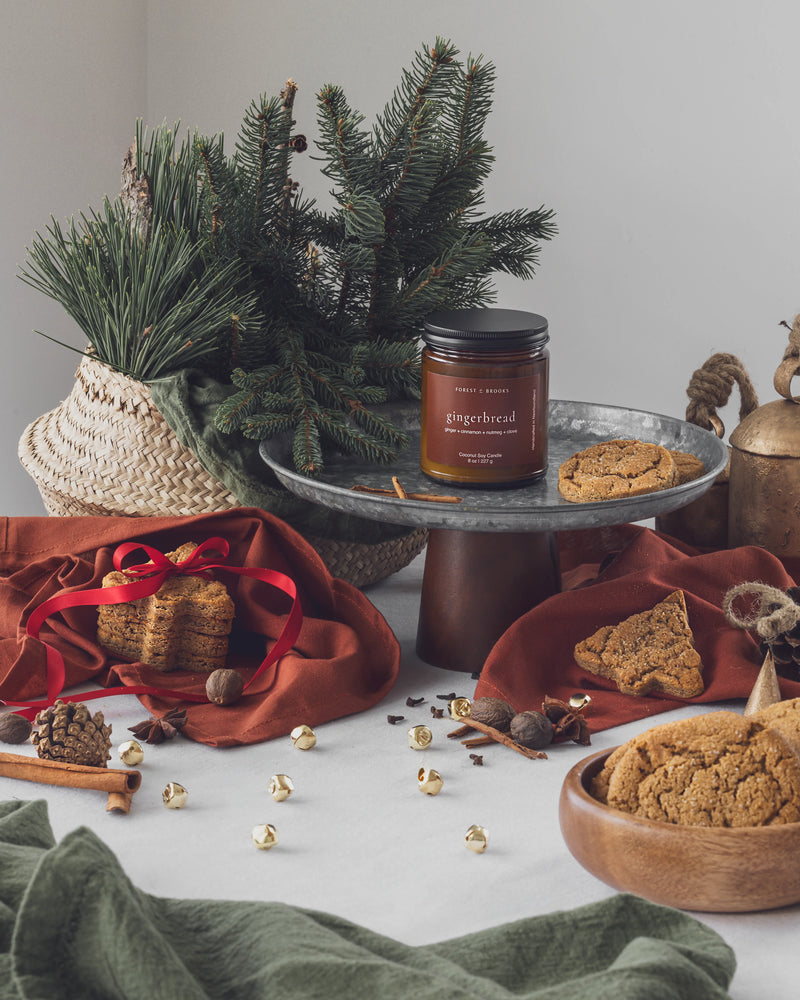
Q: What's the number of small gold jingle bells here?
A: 10